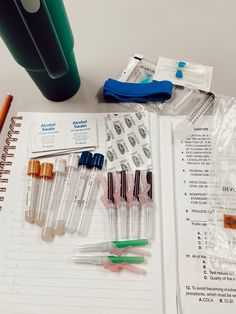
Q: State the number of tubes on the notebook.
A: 6